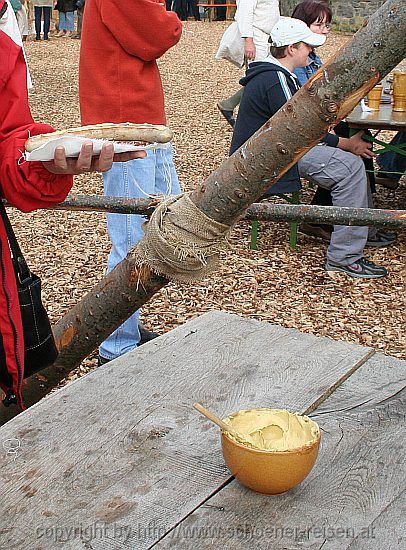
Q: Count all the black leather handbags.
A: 1